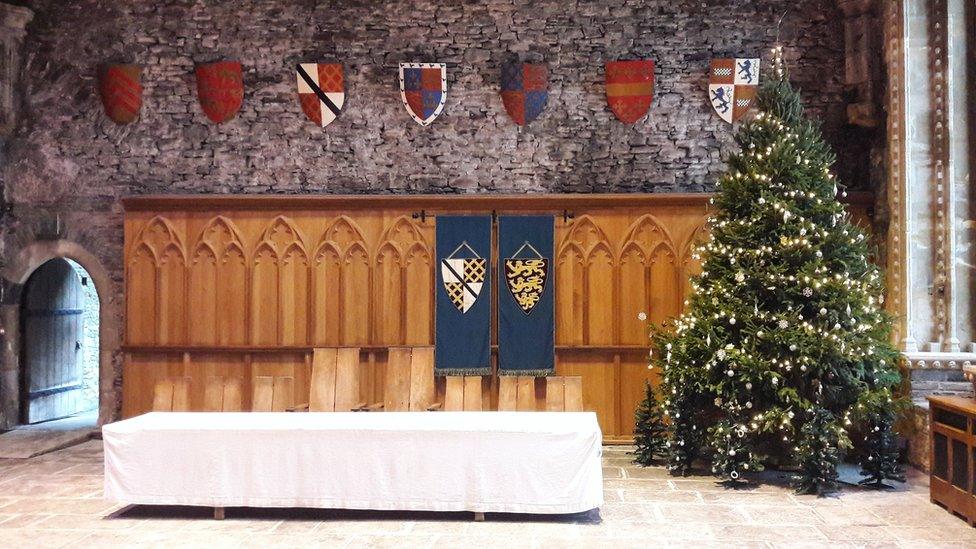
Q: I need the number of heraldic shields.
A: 9